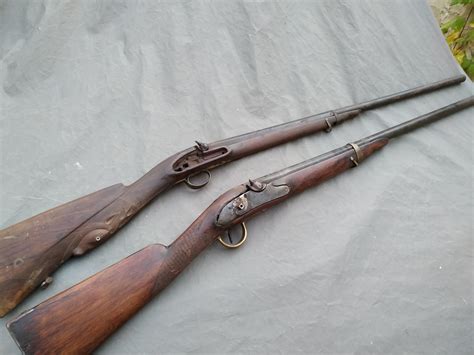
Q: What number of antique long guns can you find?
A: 2